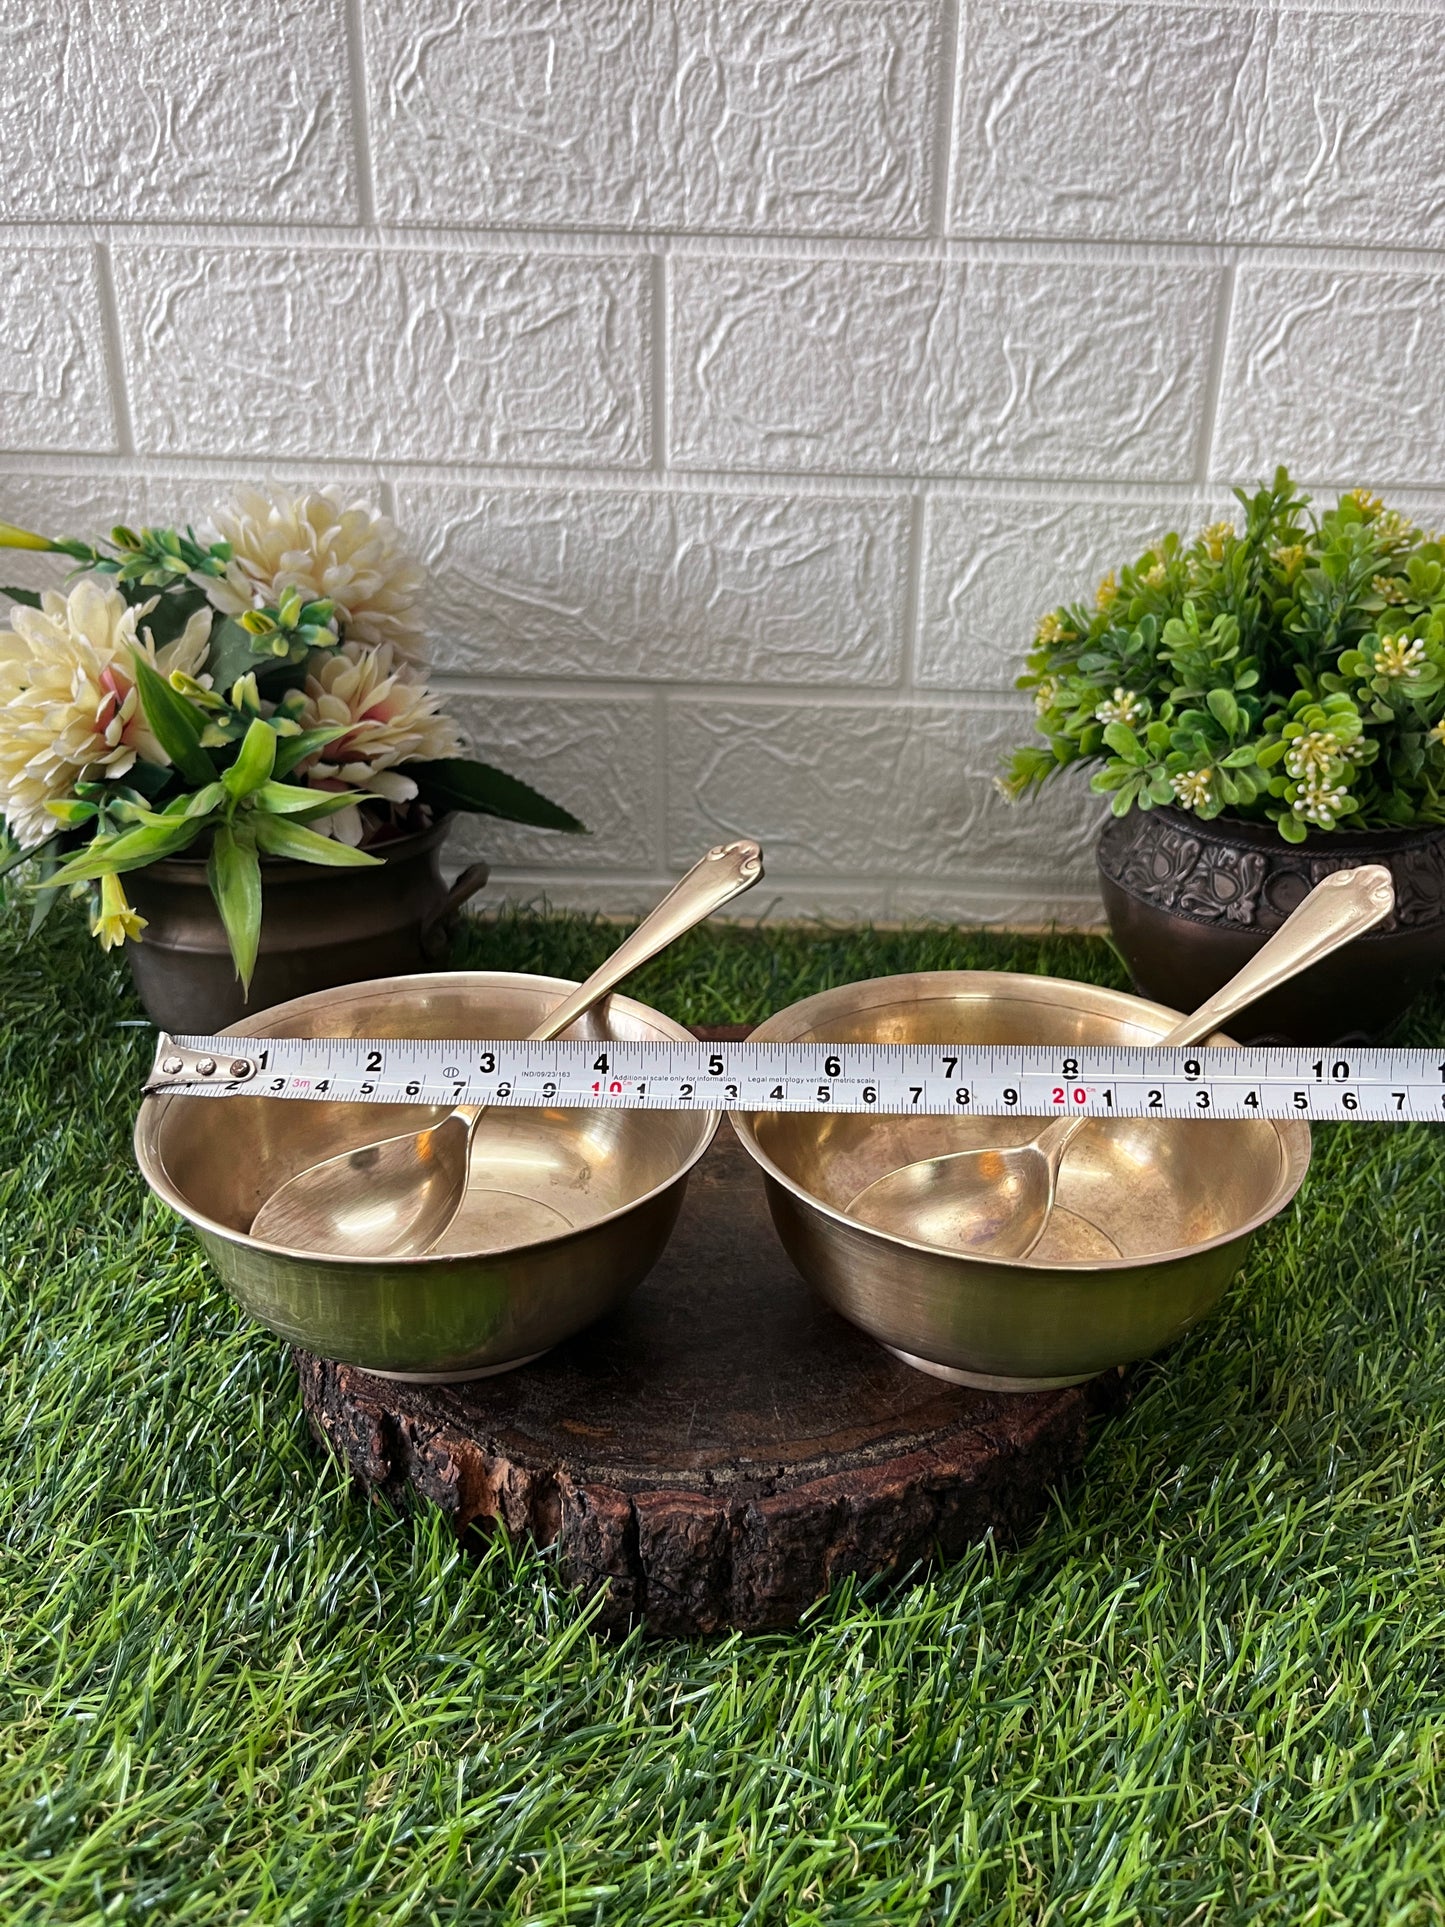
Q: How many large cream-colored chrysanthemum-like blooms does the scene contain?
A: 3